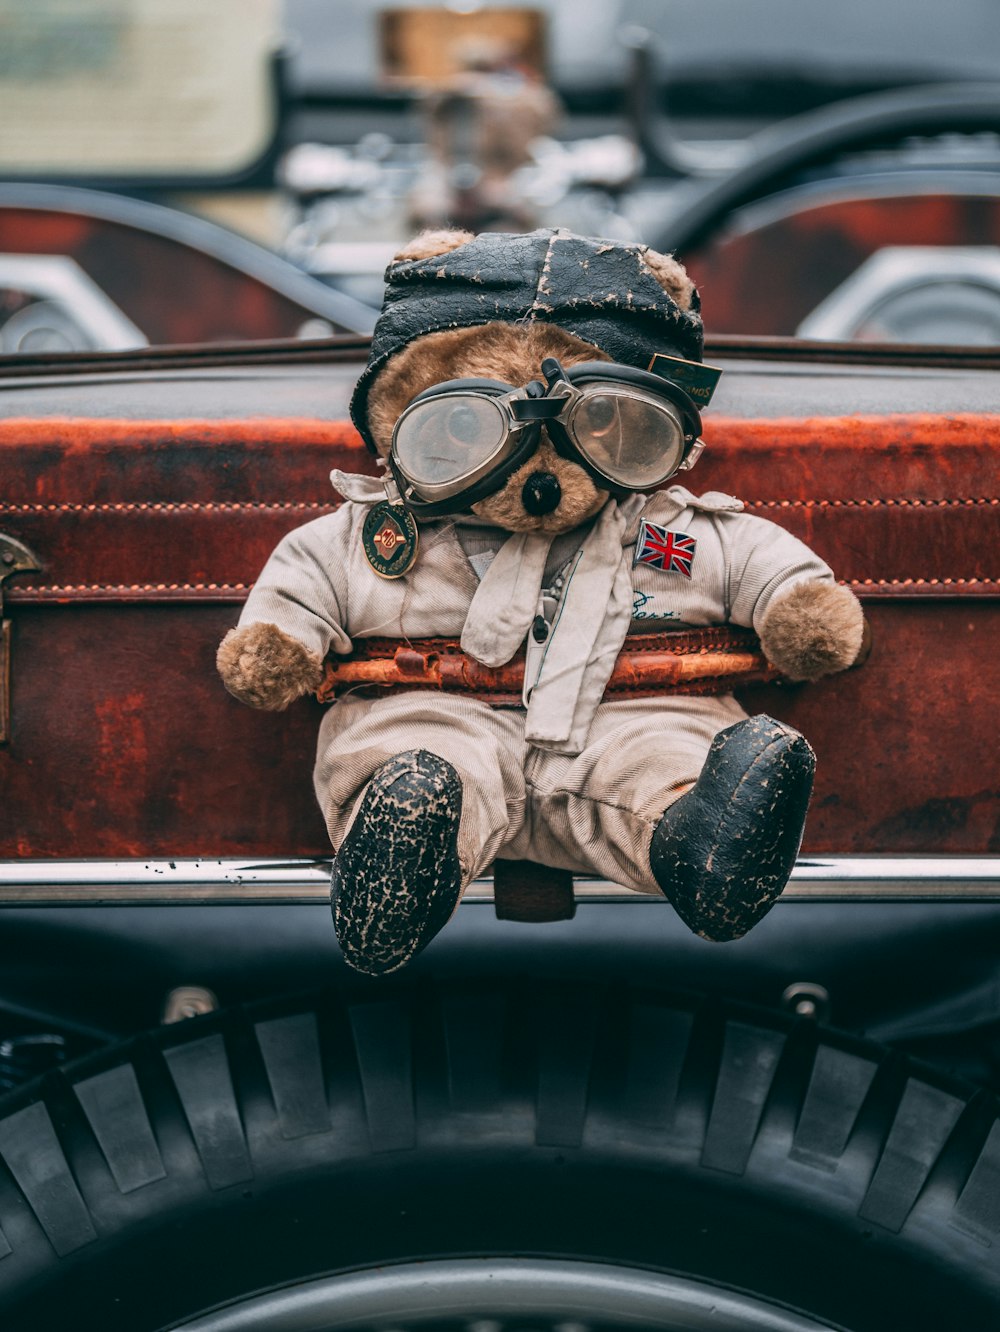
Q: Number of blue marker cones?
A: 0